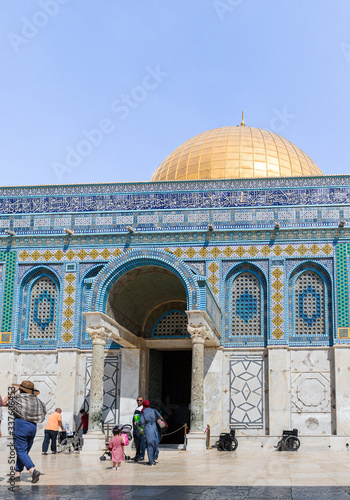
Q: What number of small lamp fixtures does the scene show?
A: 6